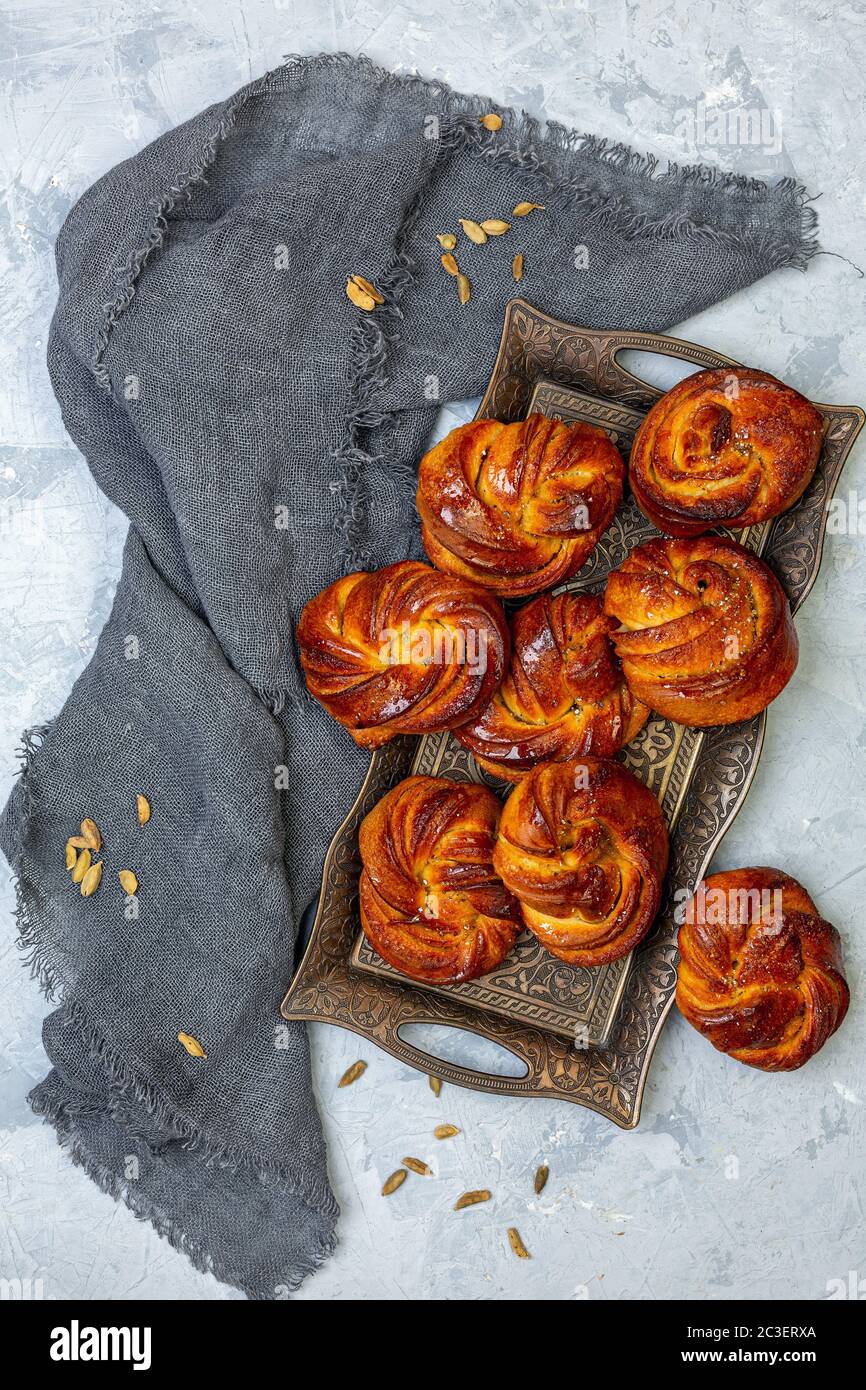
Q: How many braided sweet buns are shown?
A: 8